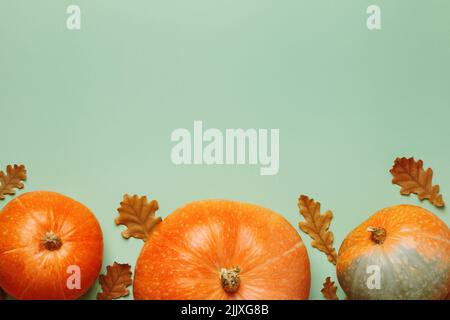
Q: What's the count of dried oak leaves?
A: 6